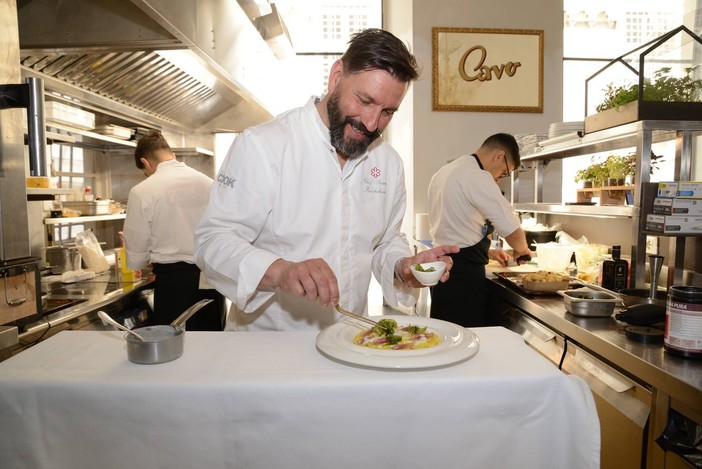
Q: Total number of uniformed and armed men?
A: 0